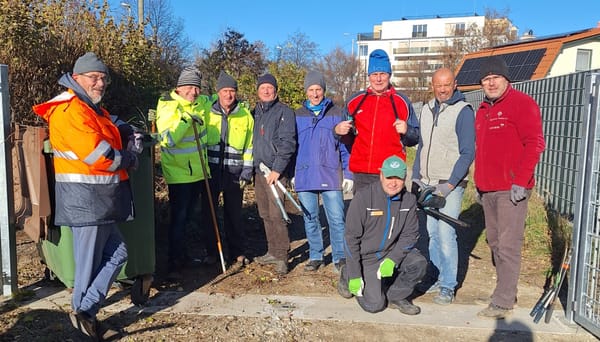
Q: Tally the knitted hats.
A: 7